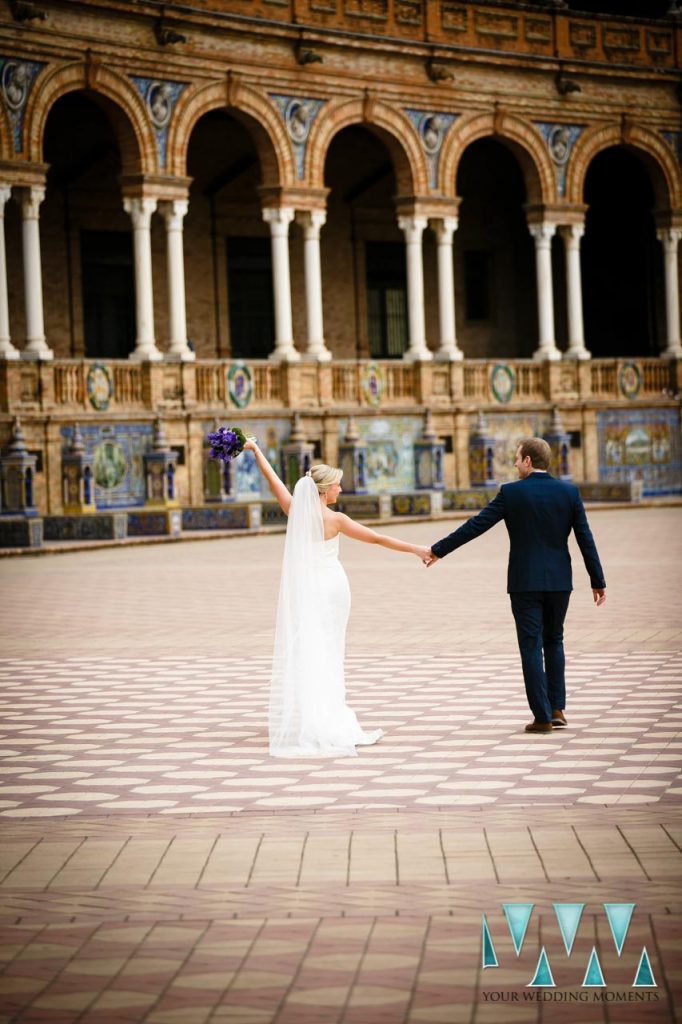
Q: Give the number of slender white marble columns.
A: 11